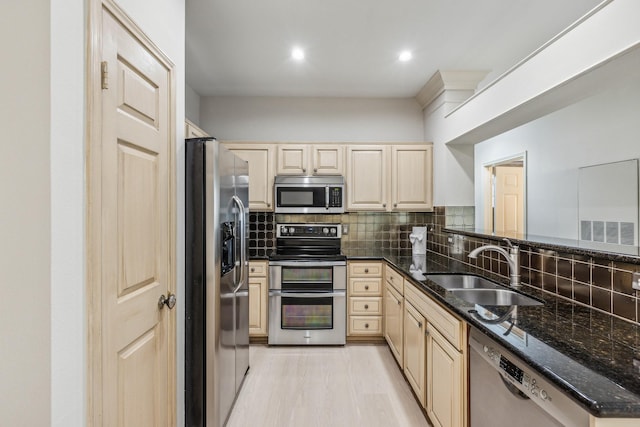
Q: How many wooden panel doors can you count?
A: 2